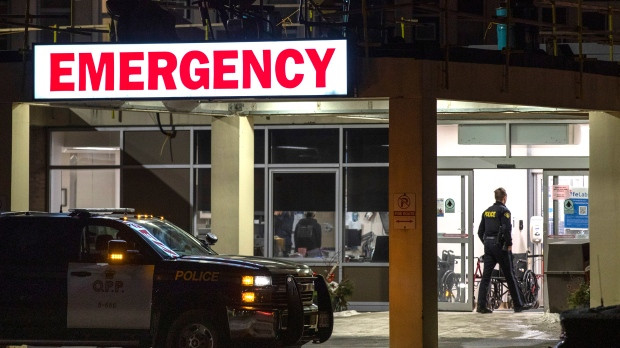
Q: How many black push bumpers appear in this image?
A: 1